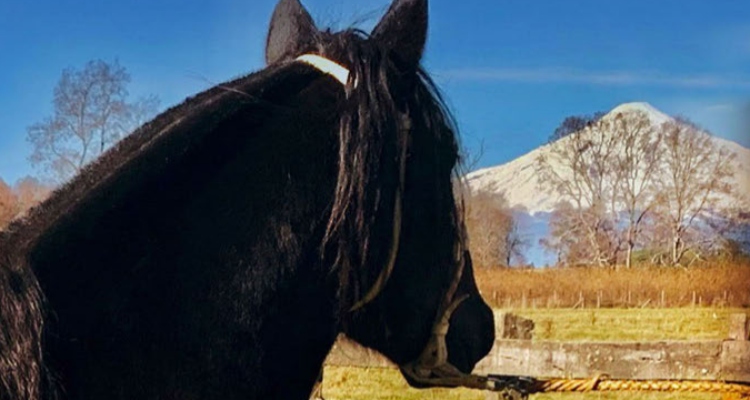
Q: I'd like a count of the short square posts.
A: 2